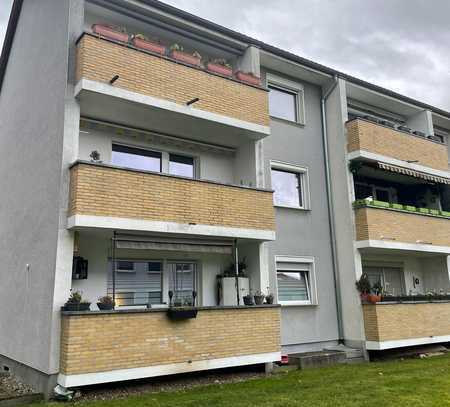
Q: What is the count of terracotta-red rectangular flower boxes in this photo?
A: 5